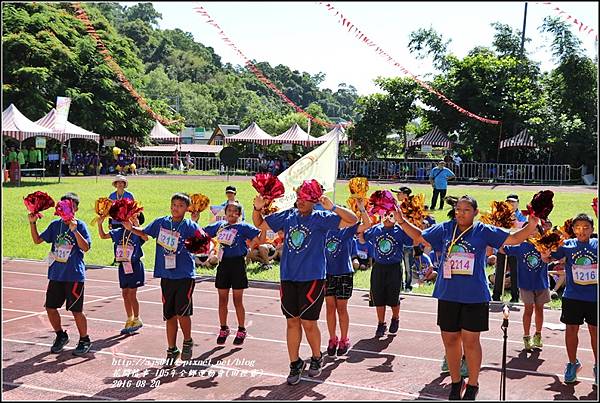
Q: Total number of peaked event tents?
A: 8